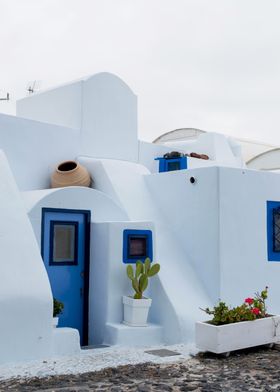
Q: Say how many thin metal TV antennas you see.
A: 2